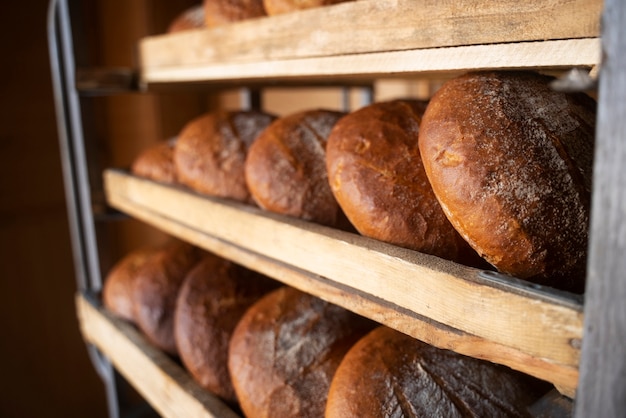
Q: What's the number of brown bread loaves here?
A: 13